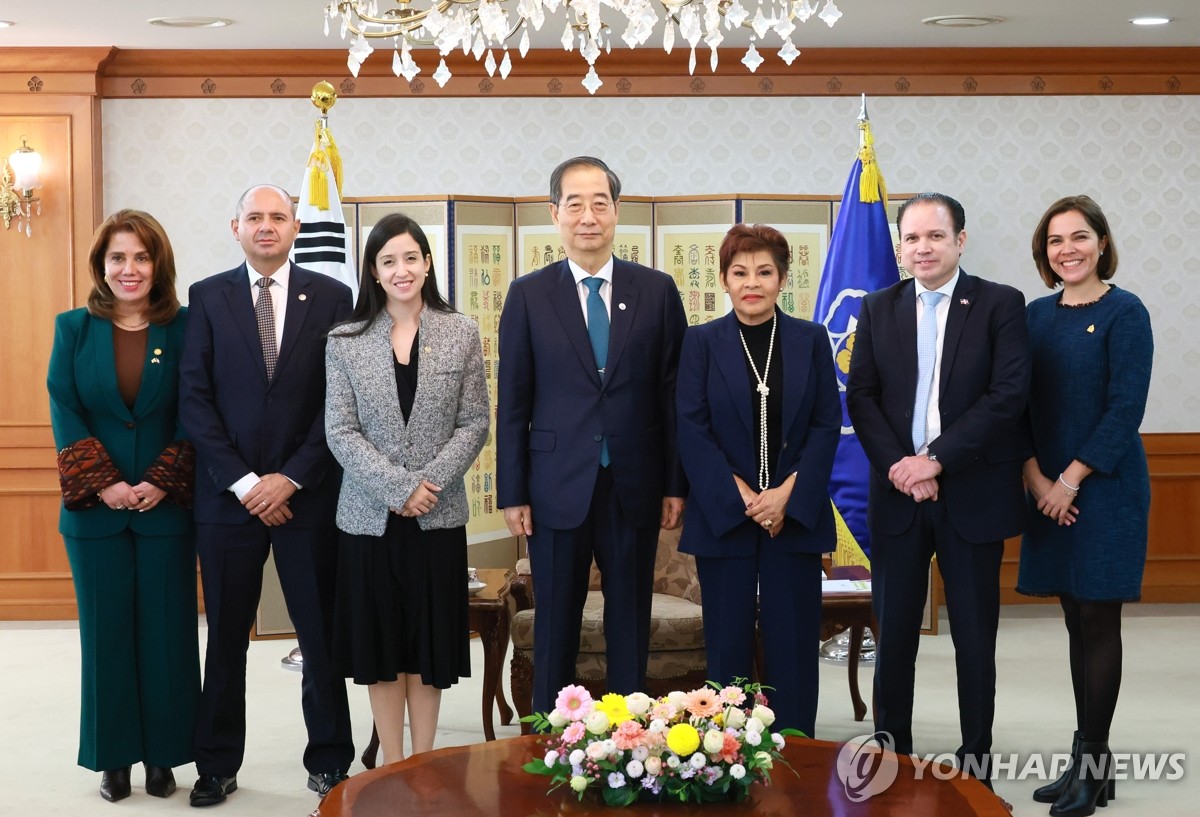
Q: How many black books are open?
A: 0